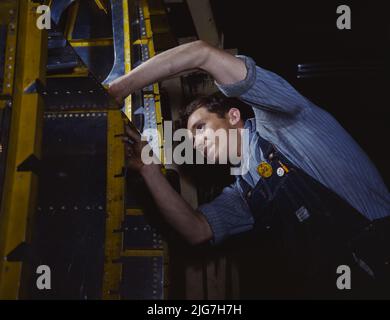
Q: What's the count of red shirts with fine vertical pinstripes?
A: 0